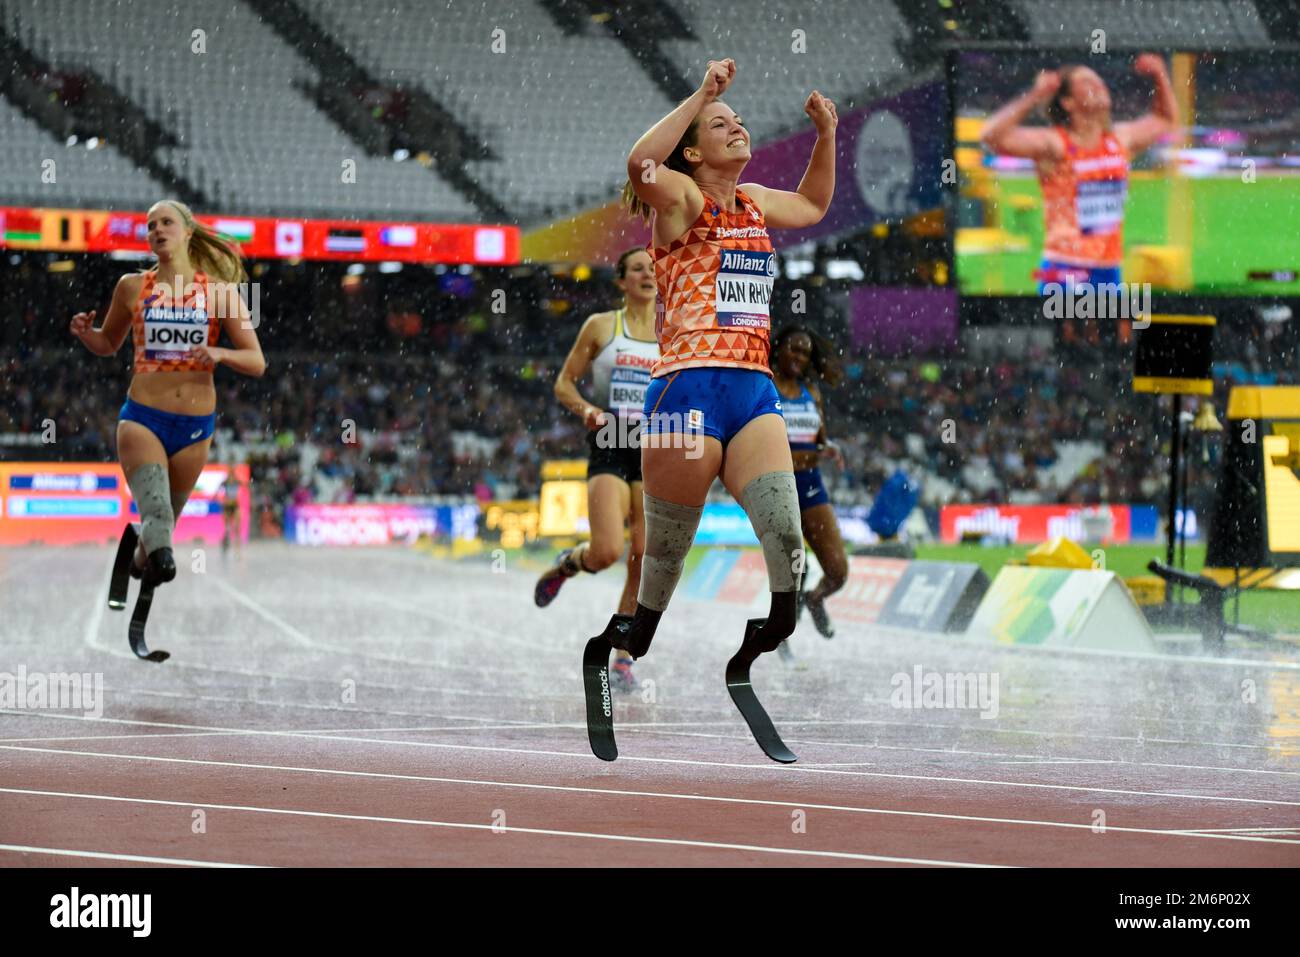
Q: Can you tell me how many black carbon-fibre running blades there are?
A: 4